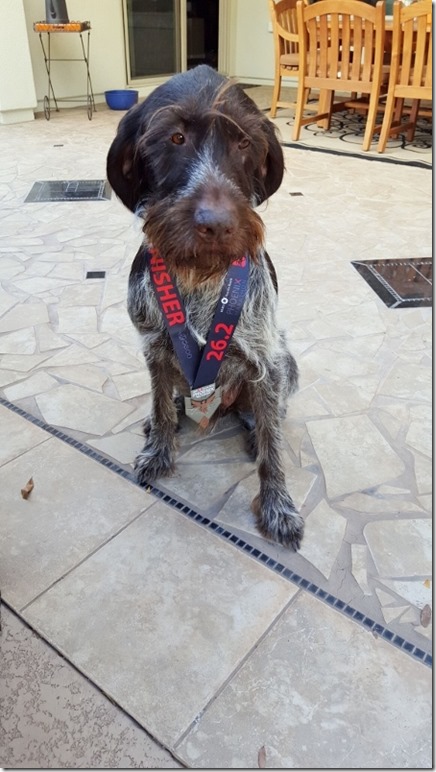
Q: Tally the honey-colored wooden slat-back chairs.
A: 3